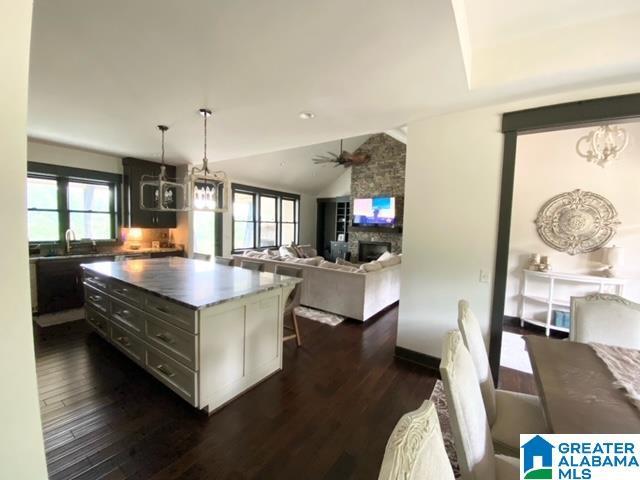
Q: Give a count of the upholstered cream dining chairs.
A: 4